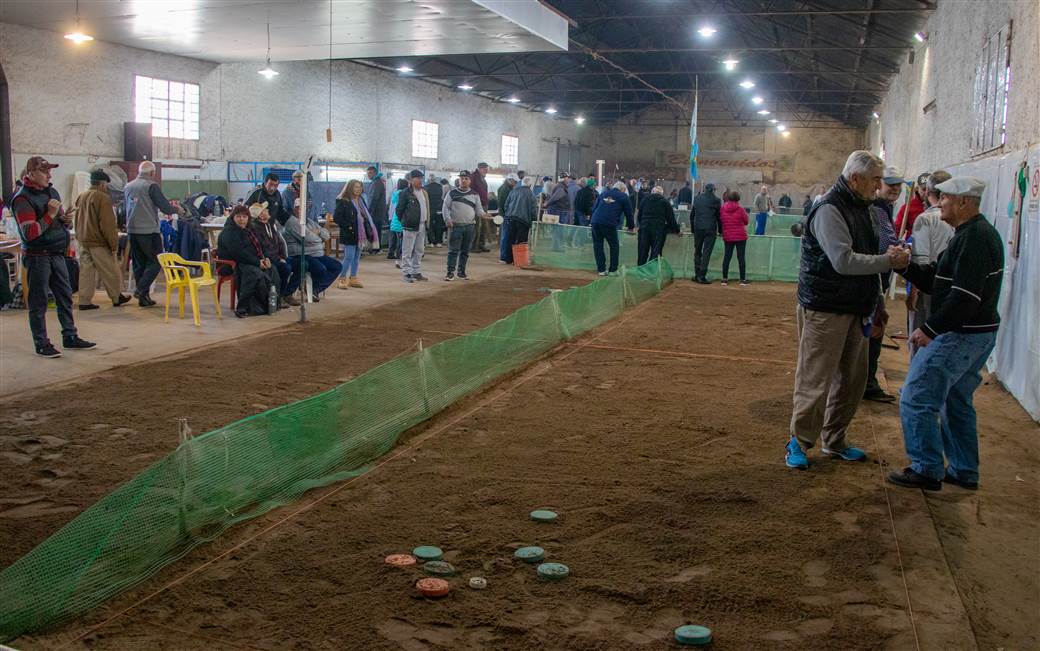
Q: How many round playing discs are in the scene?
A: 9